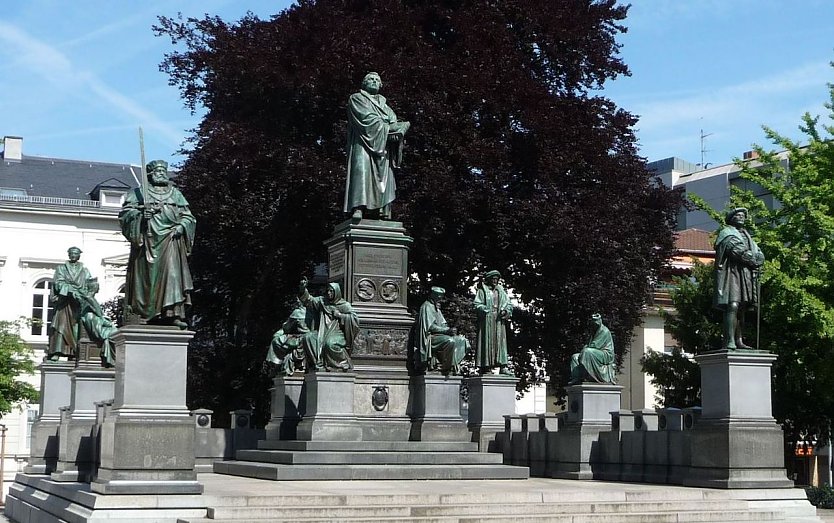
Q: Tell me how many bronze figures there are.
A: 10